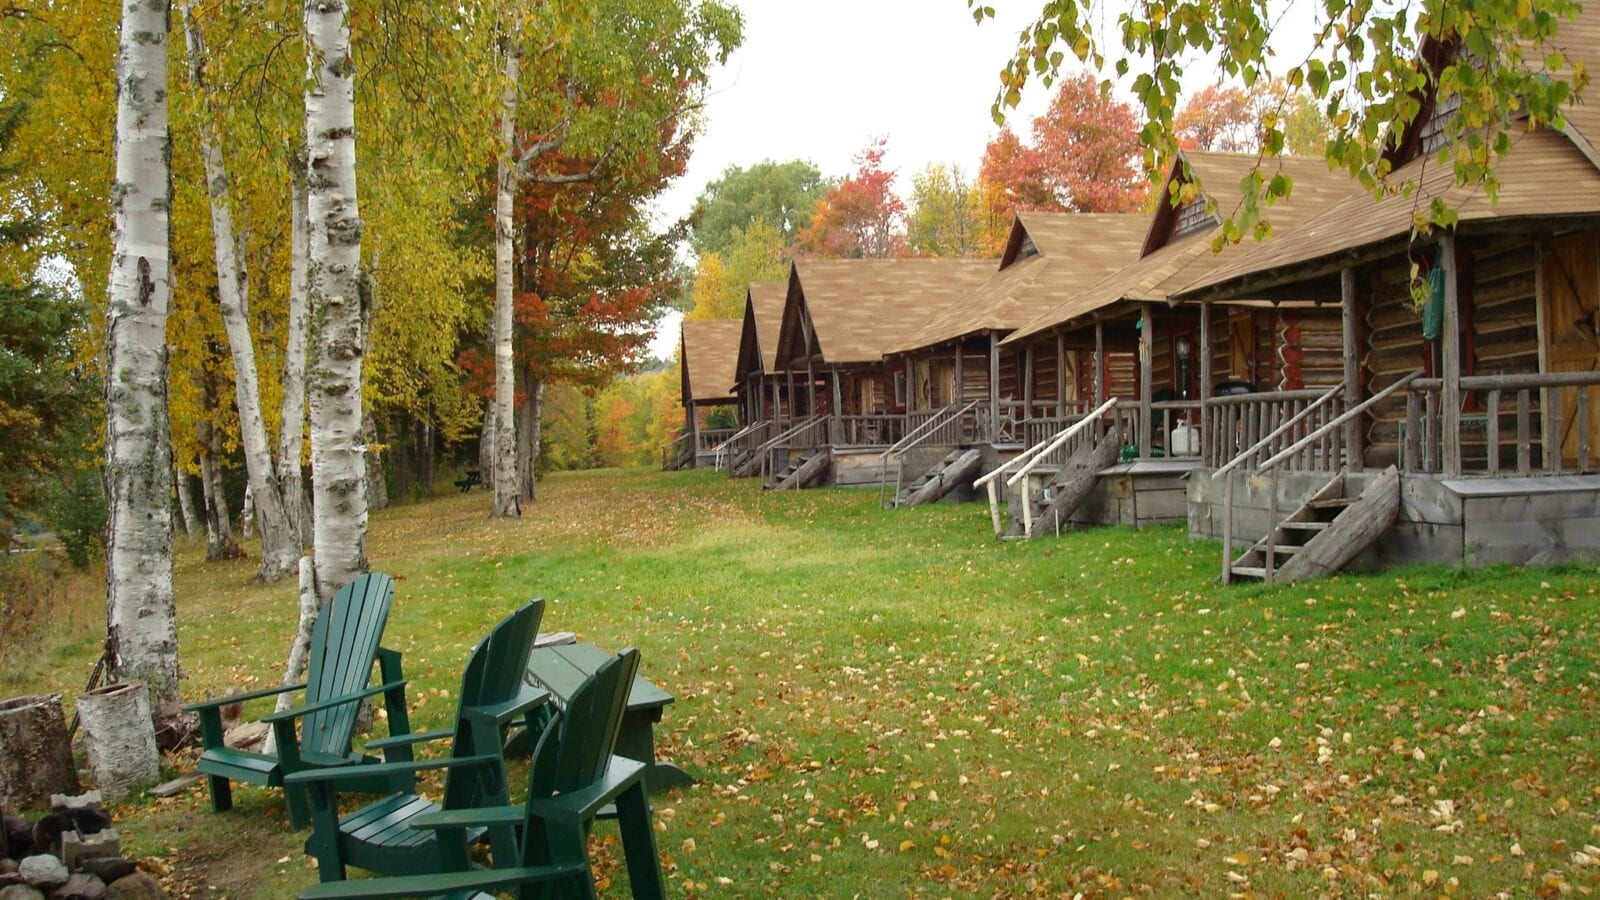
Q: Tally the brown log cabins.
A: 6